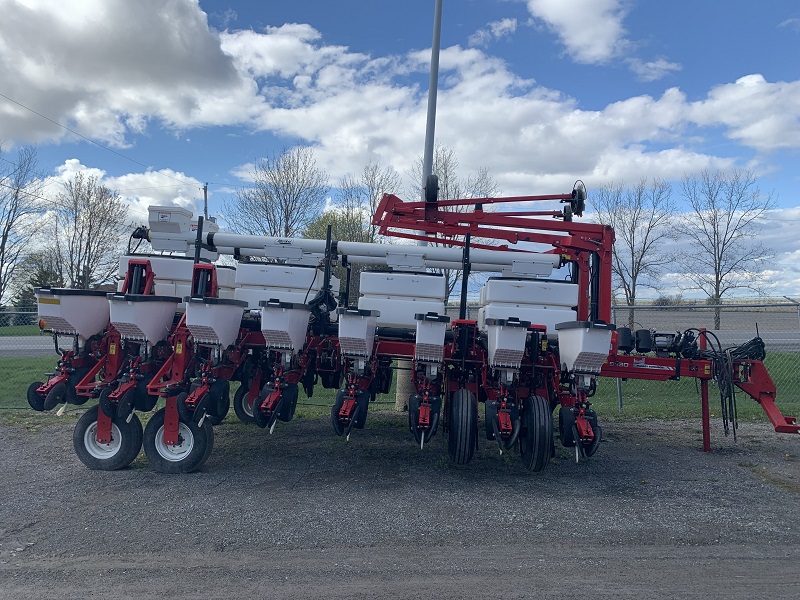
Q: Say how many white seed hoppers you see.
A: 8